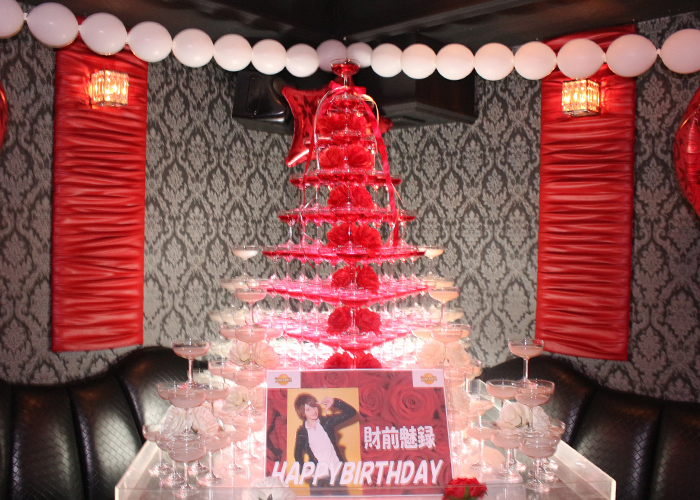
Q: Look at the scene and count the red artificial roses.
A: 15